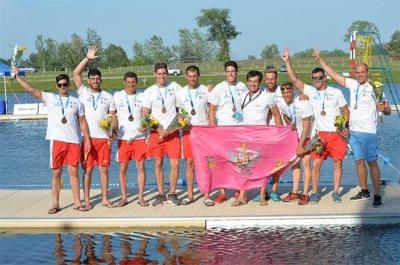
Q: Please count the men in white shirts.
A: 11